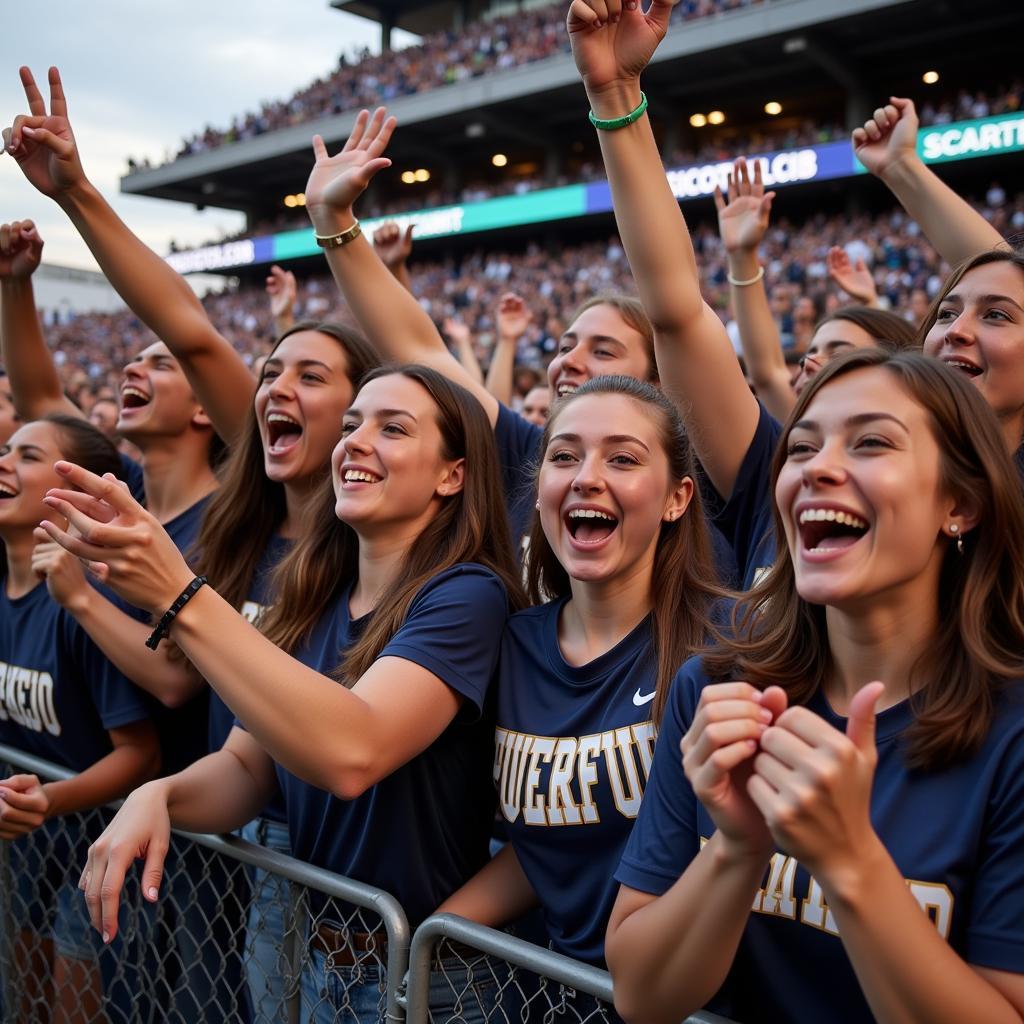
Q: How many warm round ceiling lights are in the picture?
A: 9